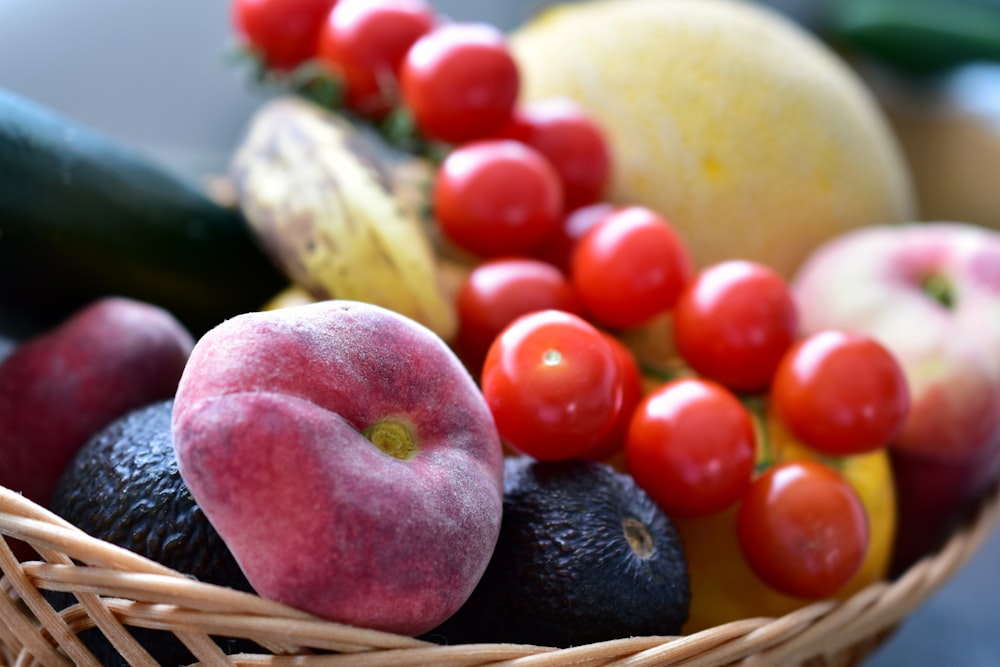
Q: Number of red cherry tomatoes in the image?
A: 14